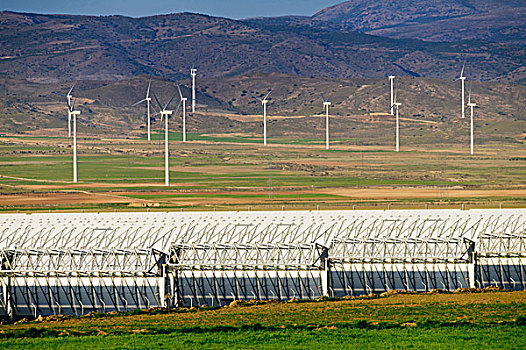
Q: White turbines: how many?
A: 12